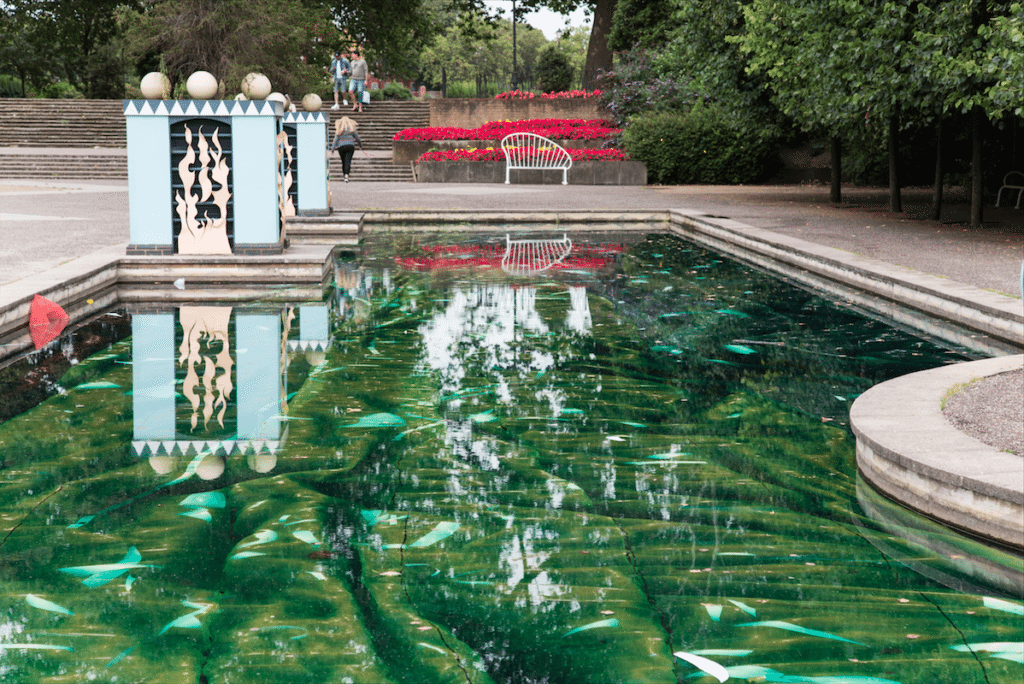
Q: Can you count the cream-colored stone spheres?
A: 6